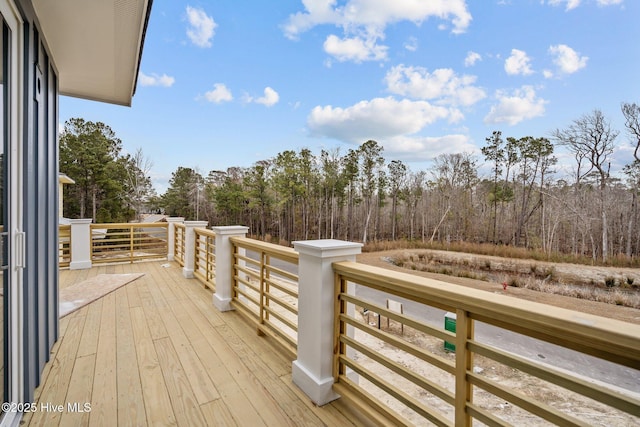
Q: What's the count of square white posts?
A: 5